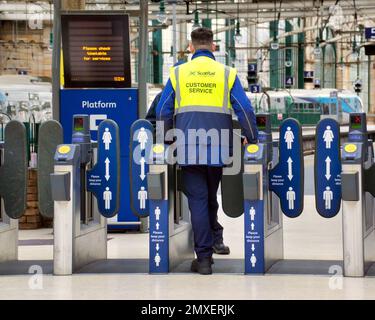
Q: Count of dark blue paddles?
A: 4